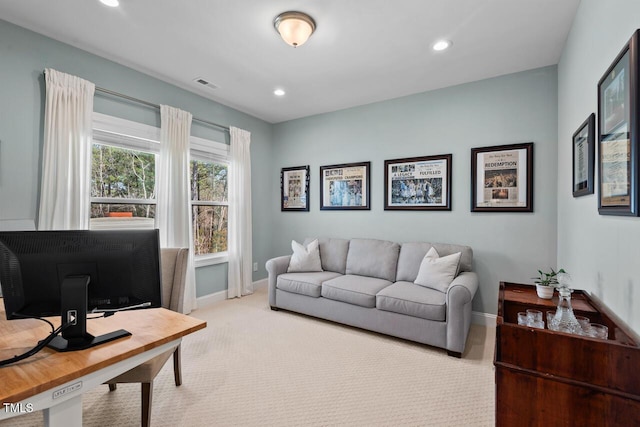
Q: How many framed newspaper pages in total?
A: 4